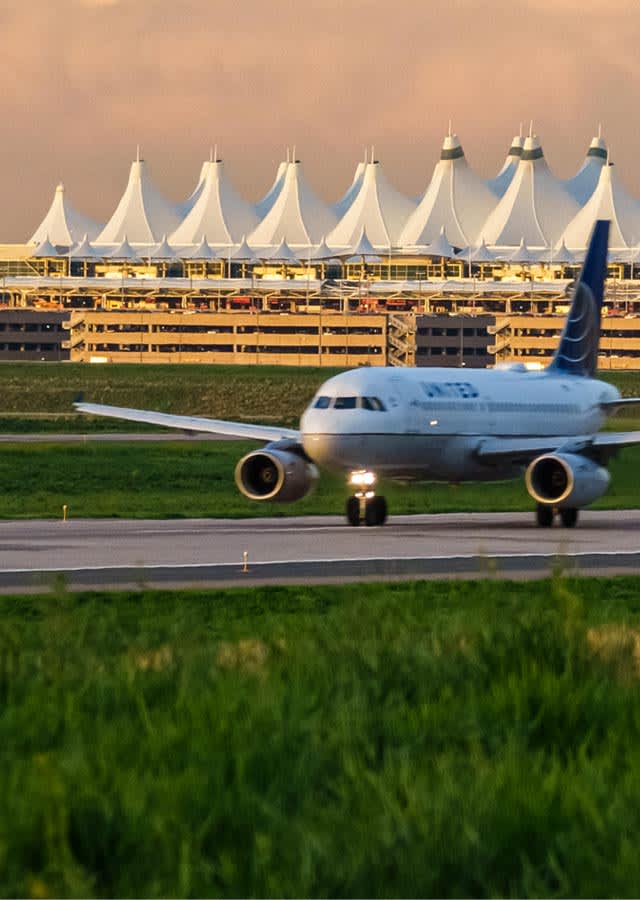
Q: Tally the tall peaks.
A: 13